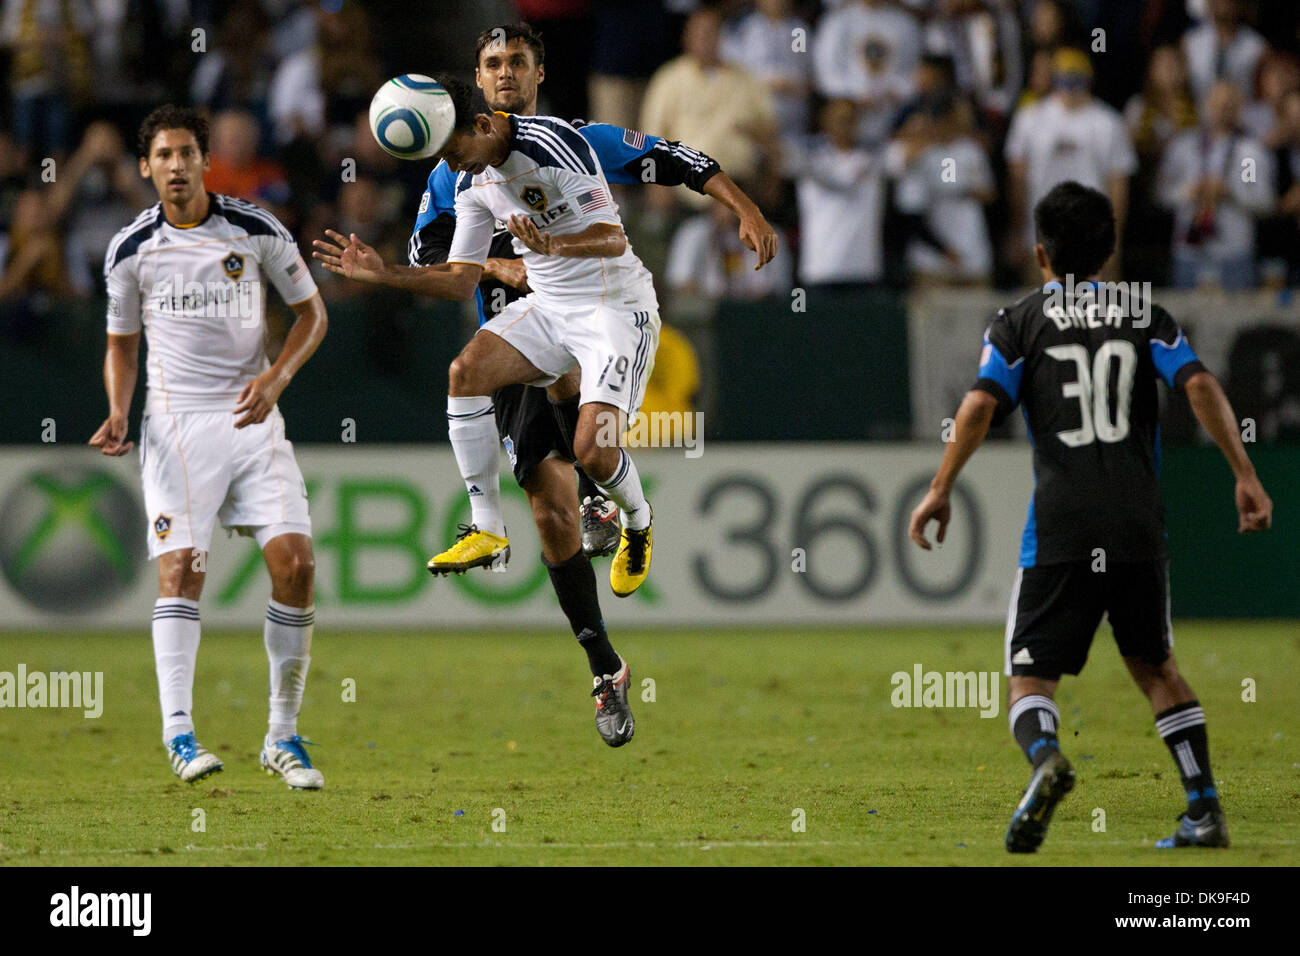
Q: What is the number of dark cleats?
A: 4